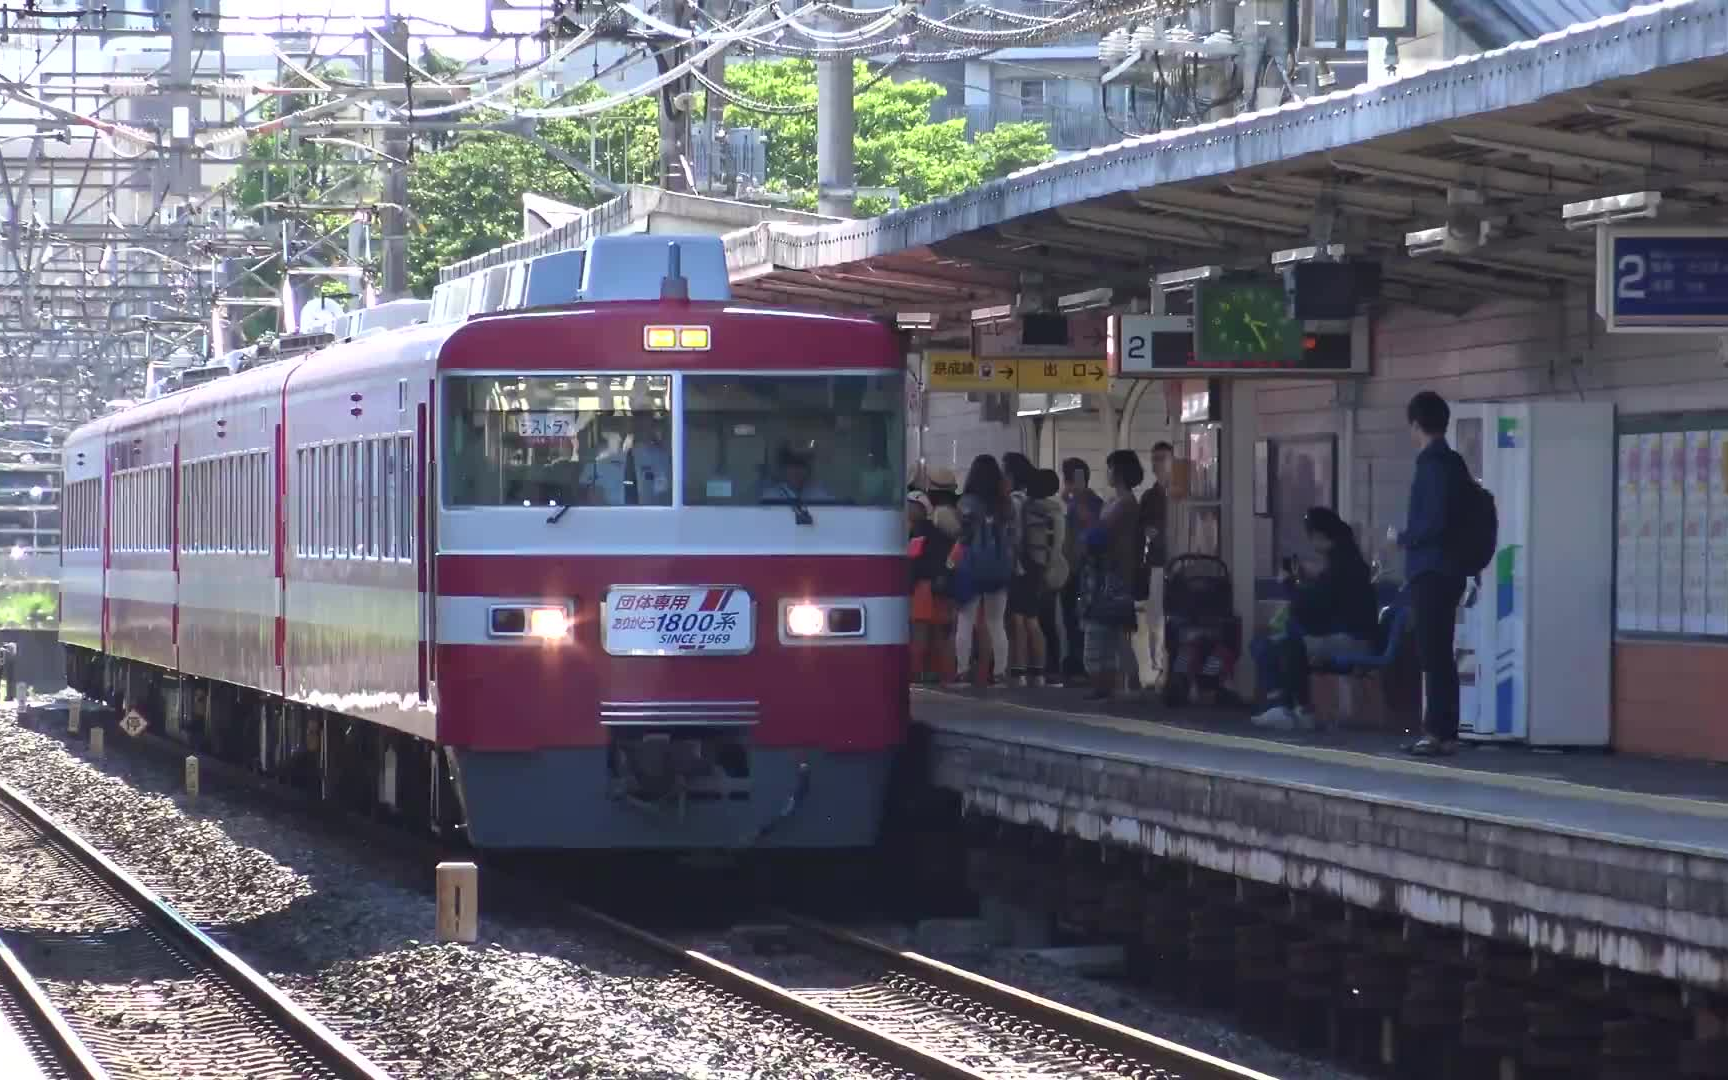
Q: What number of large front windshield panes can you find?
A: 2